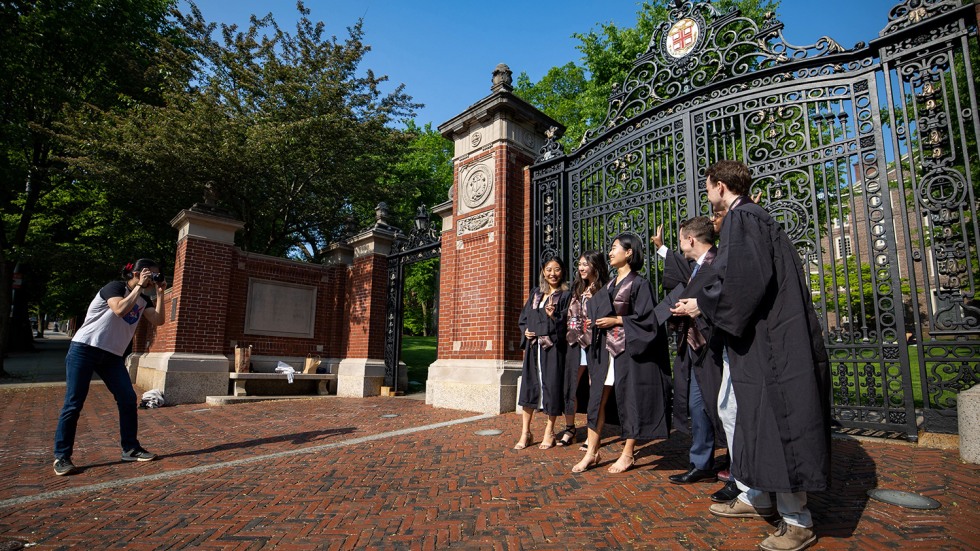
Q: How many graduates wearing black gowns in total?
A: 6